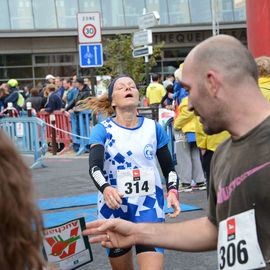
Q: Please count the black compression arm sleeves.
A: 2